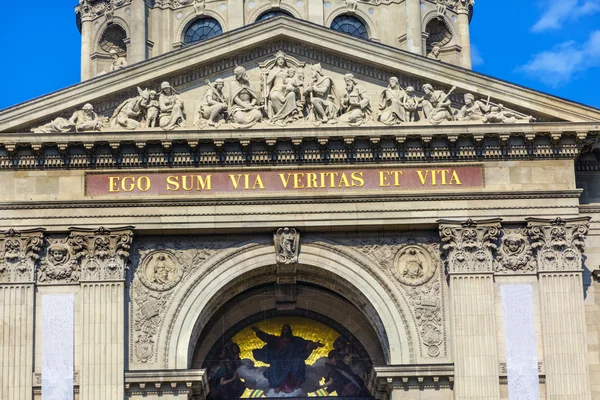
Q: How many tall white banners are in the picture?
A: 2